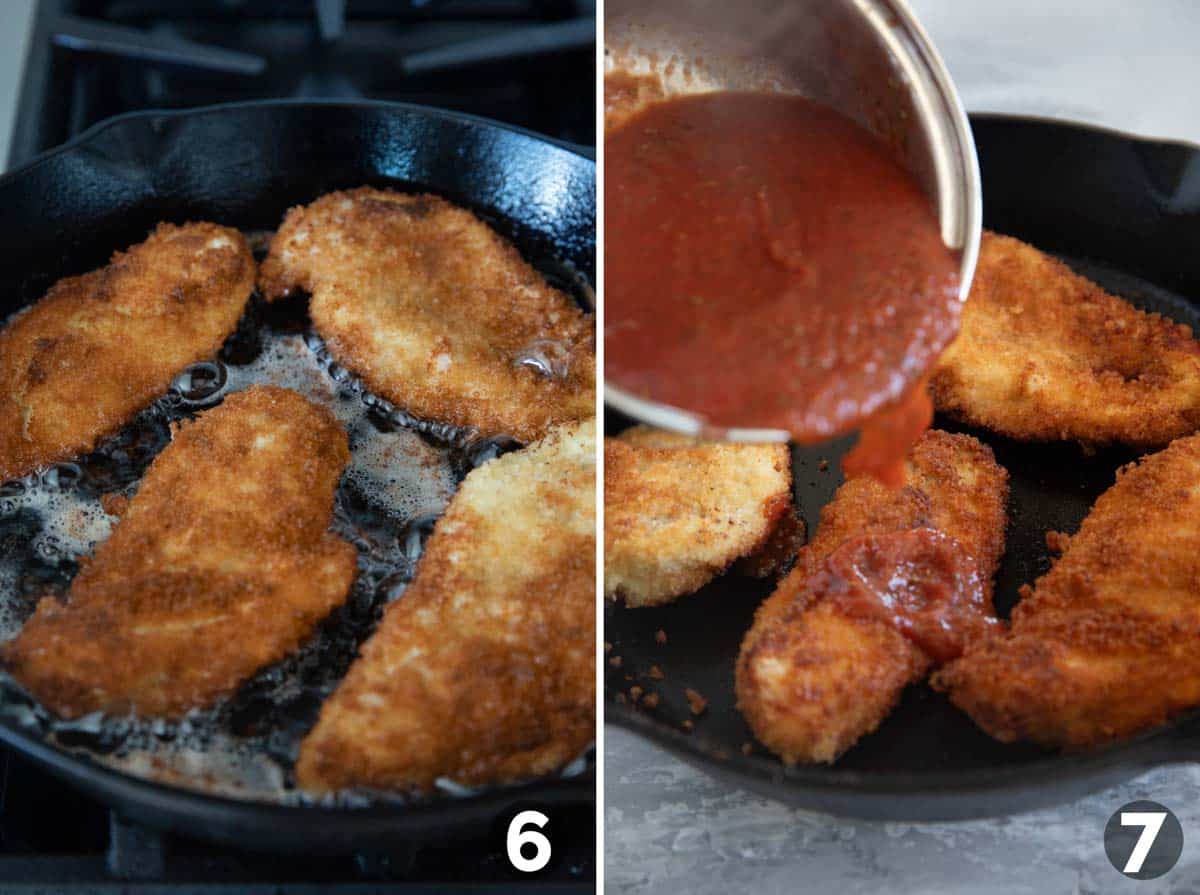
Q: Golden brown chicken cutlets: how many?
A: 8